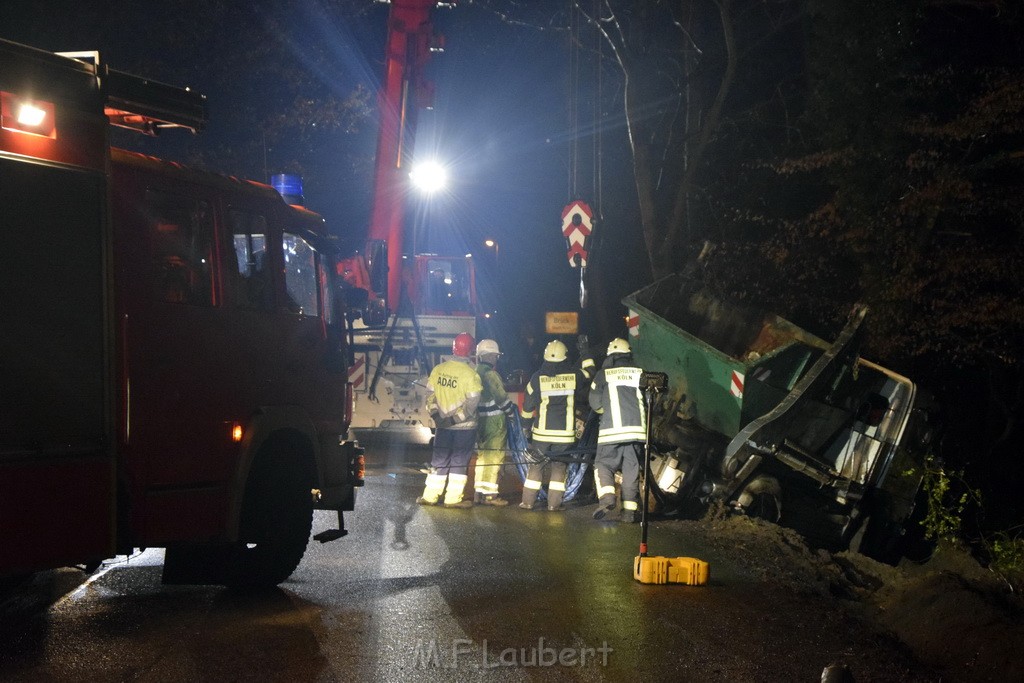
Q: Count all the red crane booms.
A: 1